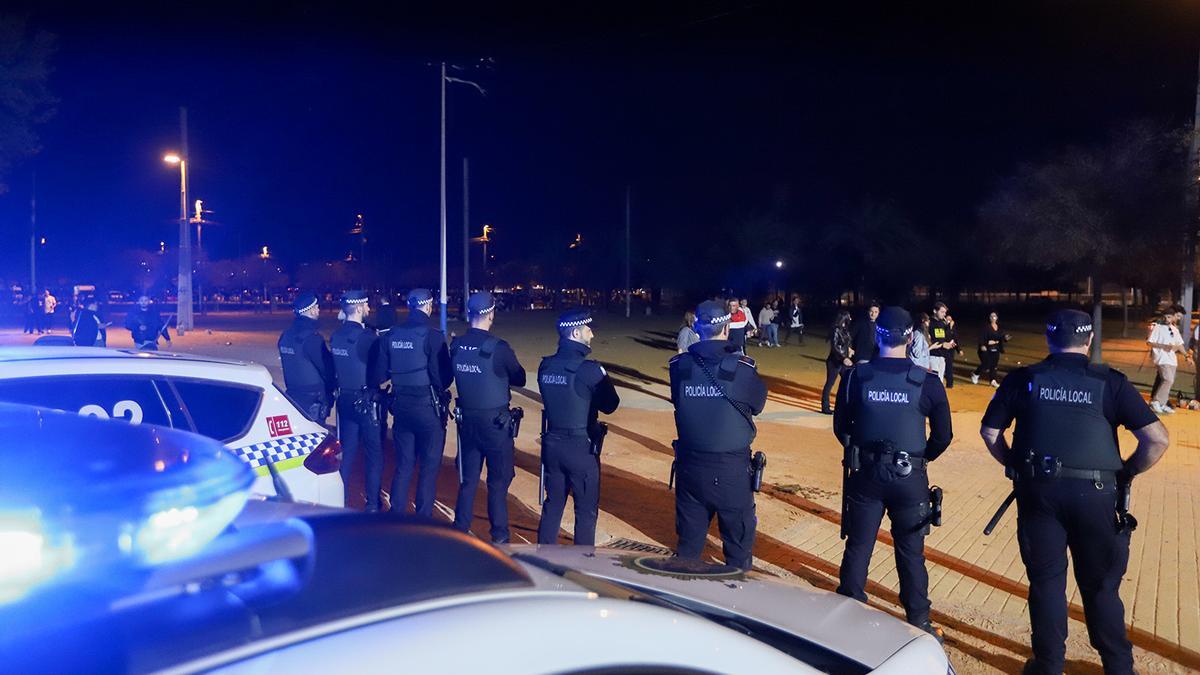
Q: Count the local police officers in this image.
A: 8